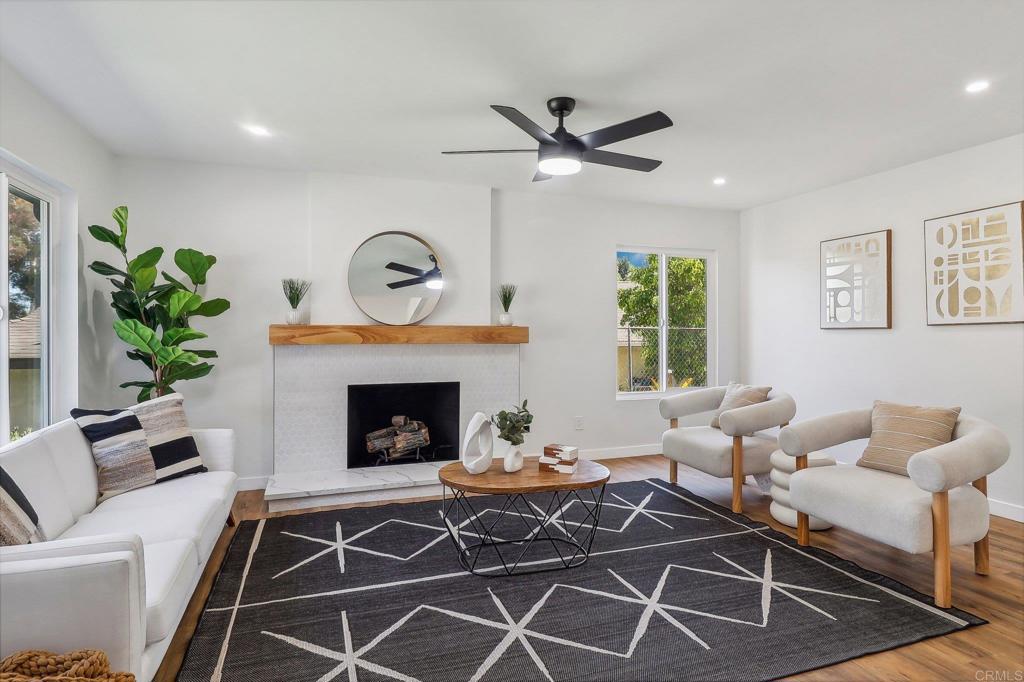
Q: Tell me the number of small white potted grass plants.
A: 2